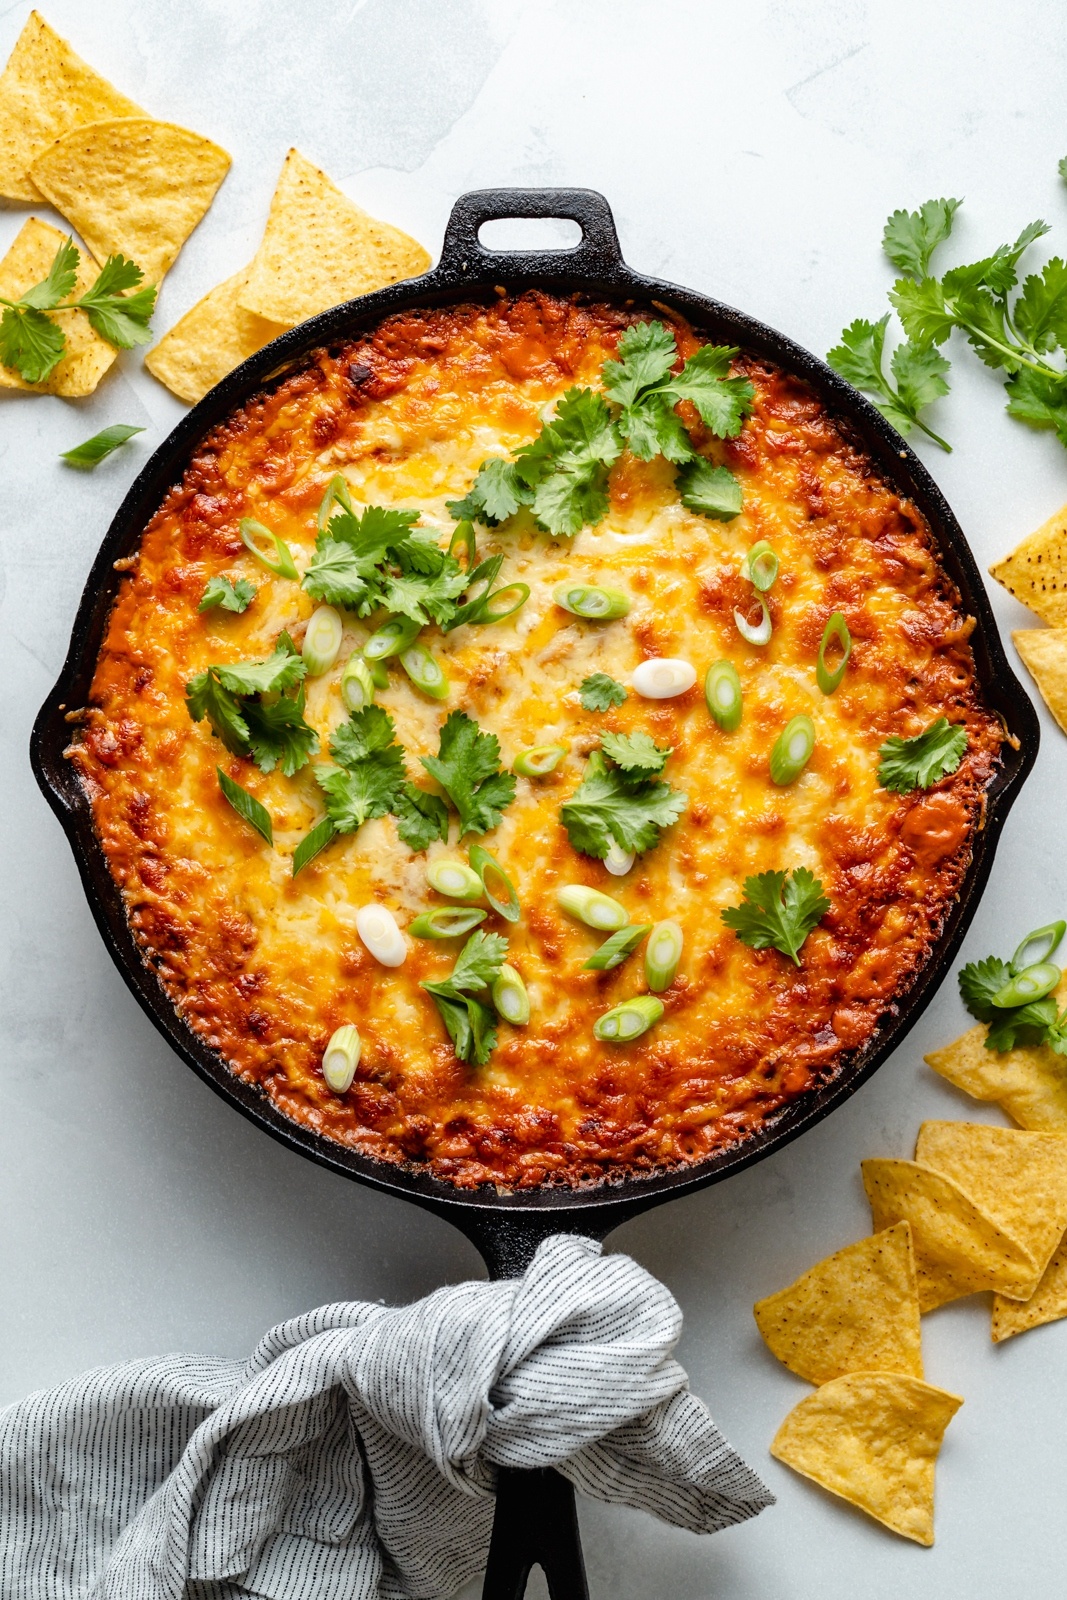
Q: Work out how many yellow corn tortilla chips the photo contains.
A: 13